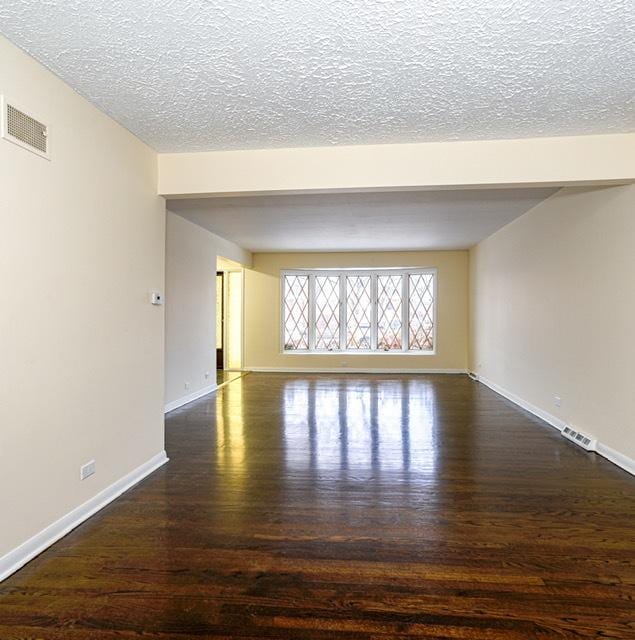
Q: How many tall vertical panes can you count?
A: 5